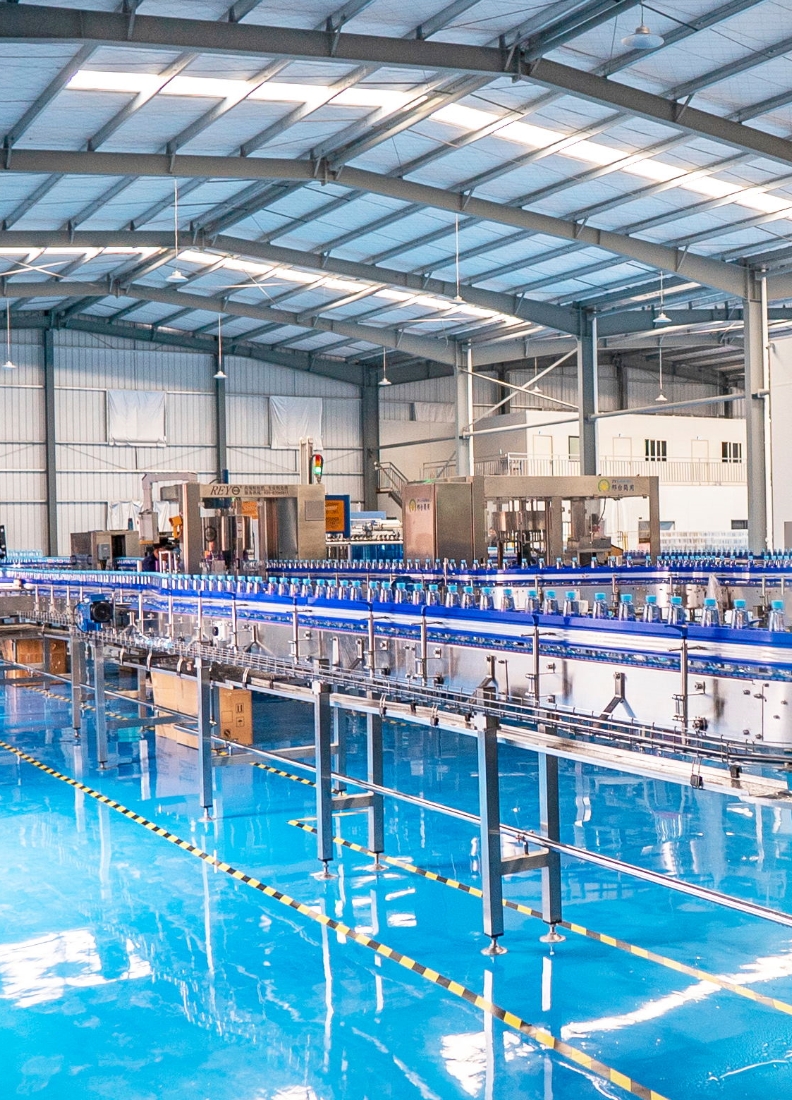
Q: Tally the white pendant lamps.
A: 9